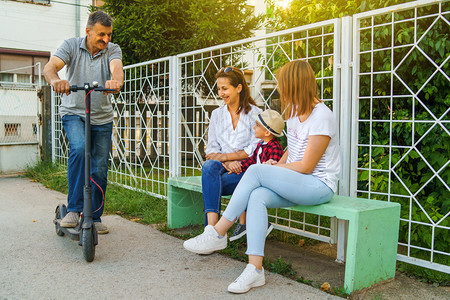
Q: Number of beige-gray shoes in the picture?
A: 2